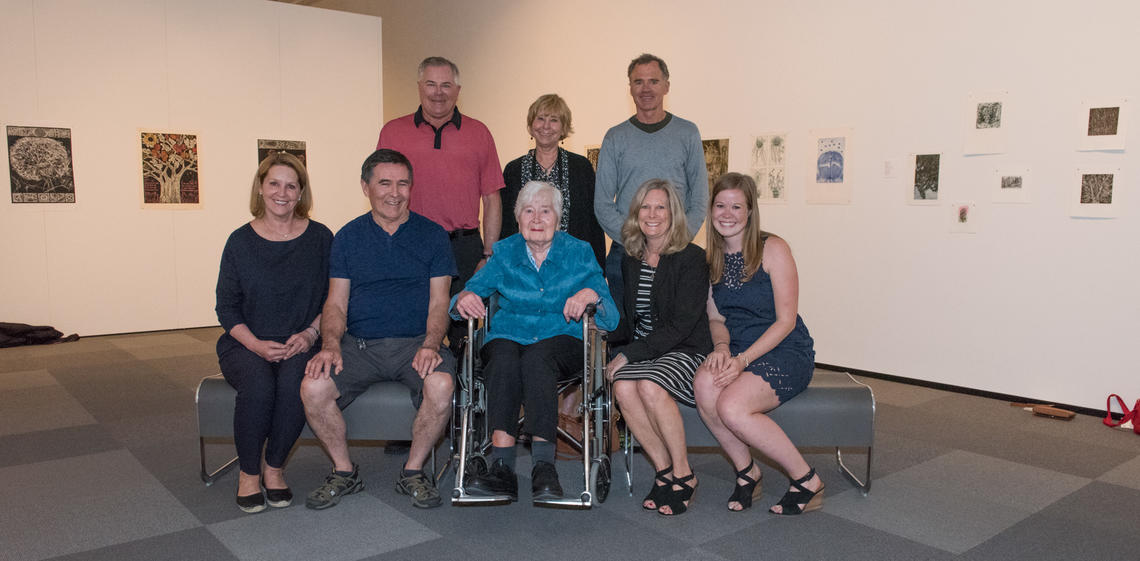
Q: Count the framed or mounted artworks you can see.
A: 13